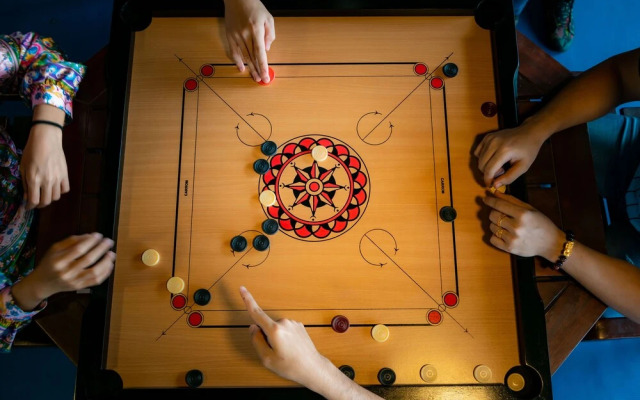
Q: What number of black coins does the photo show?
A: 11